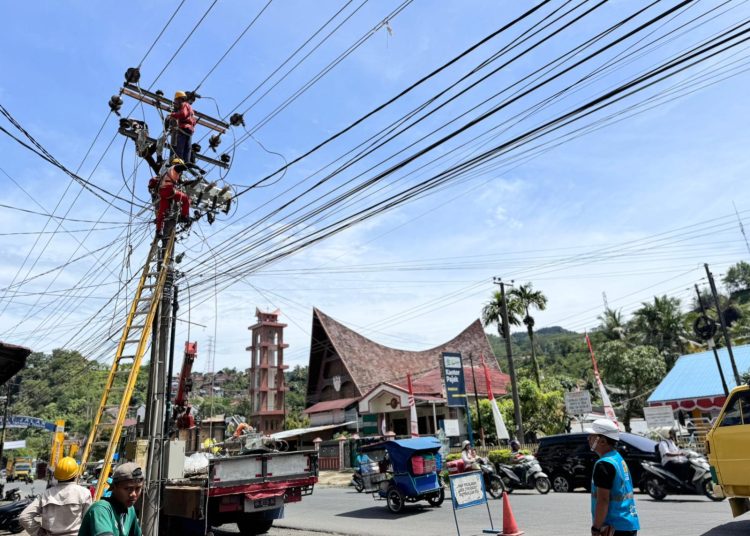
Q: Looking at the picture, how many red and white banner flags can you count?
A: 3